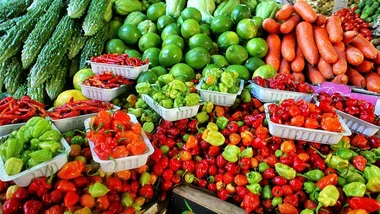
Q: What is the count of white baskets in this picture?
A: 11